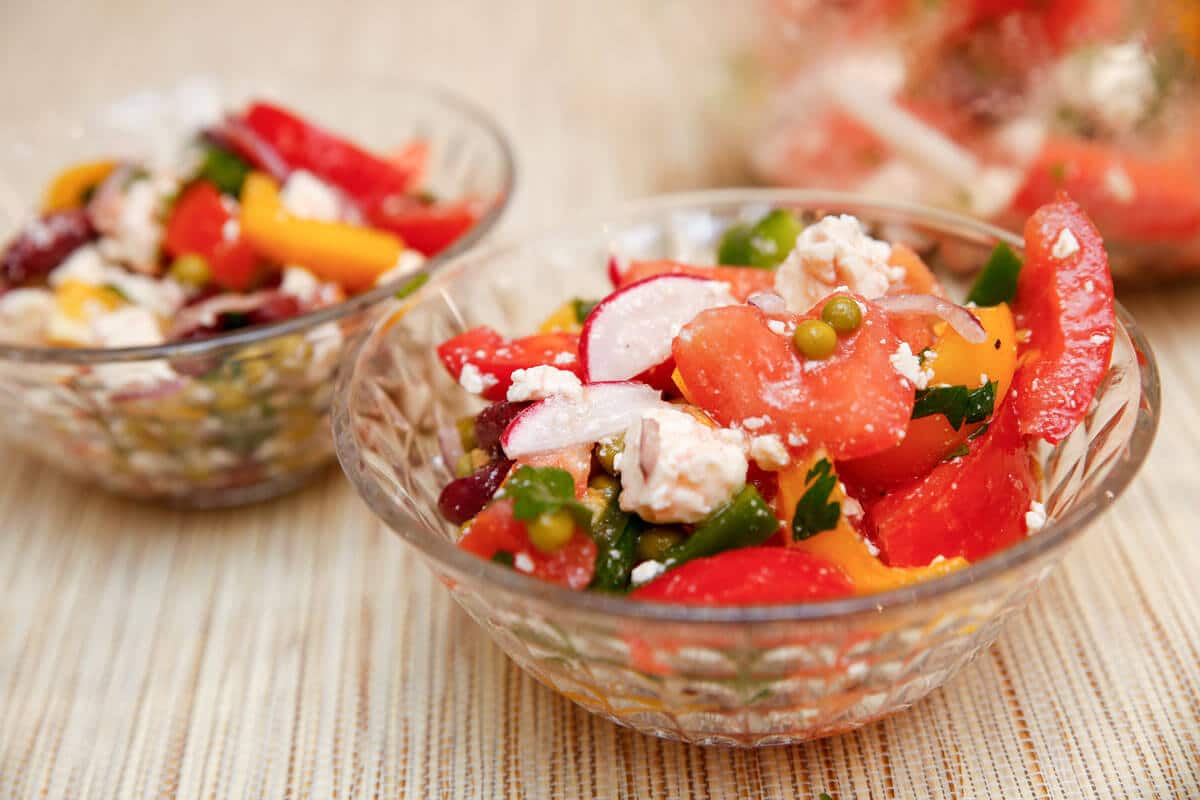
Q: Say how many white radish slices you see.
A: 2